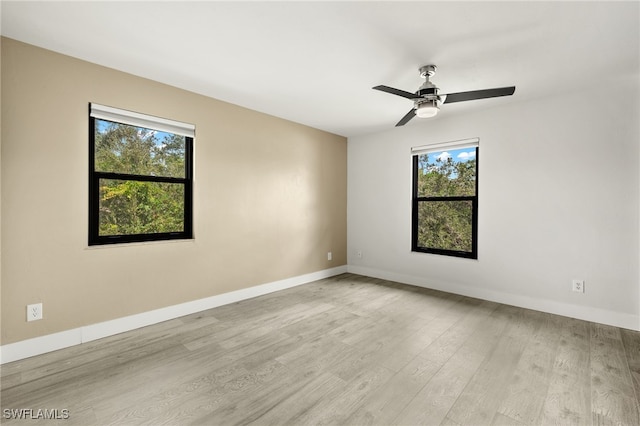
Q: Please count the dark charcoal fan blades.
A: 3